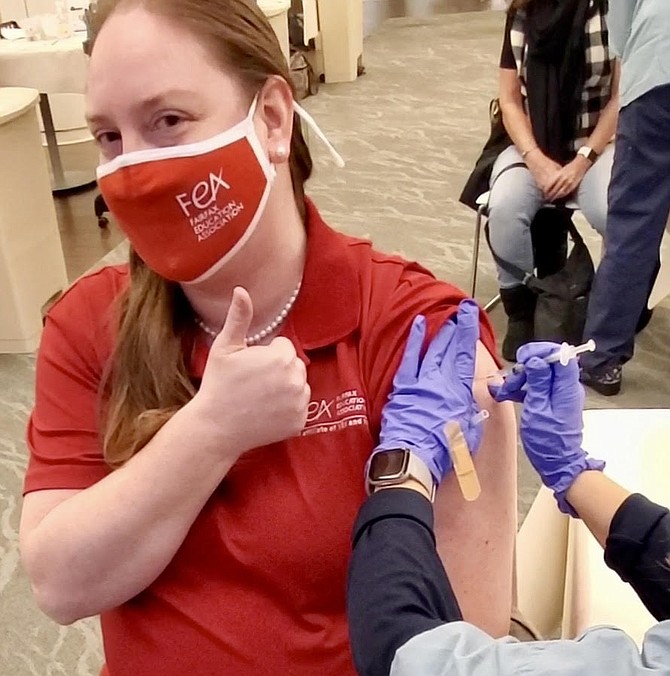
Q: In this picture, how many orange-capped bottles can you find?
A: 0